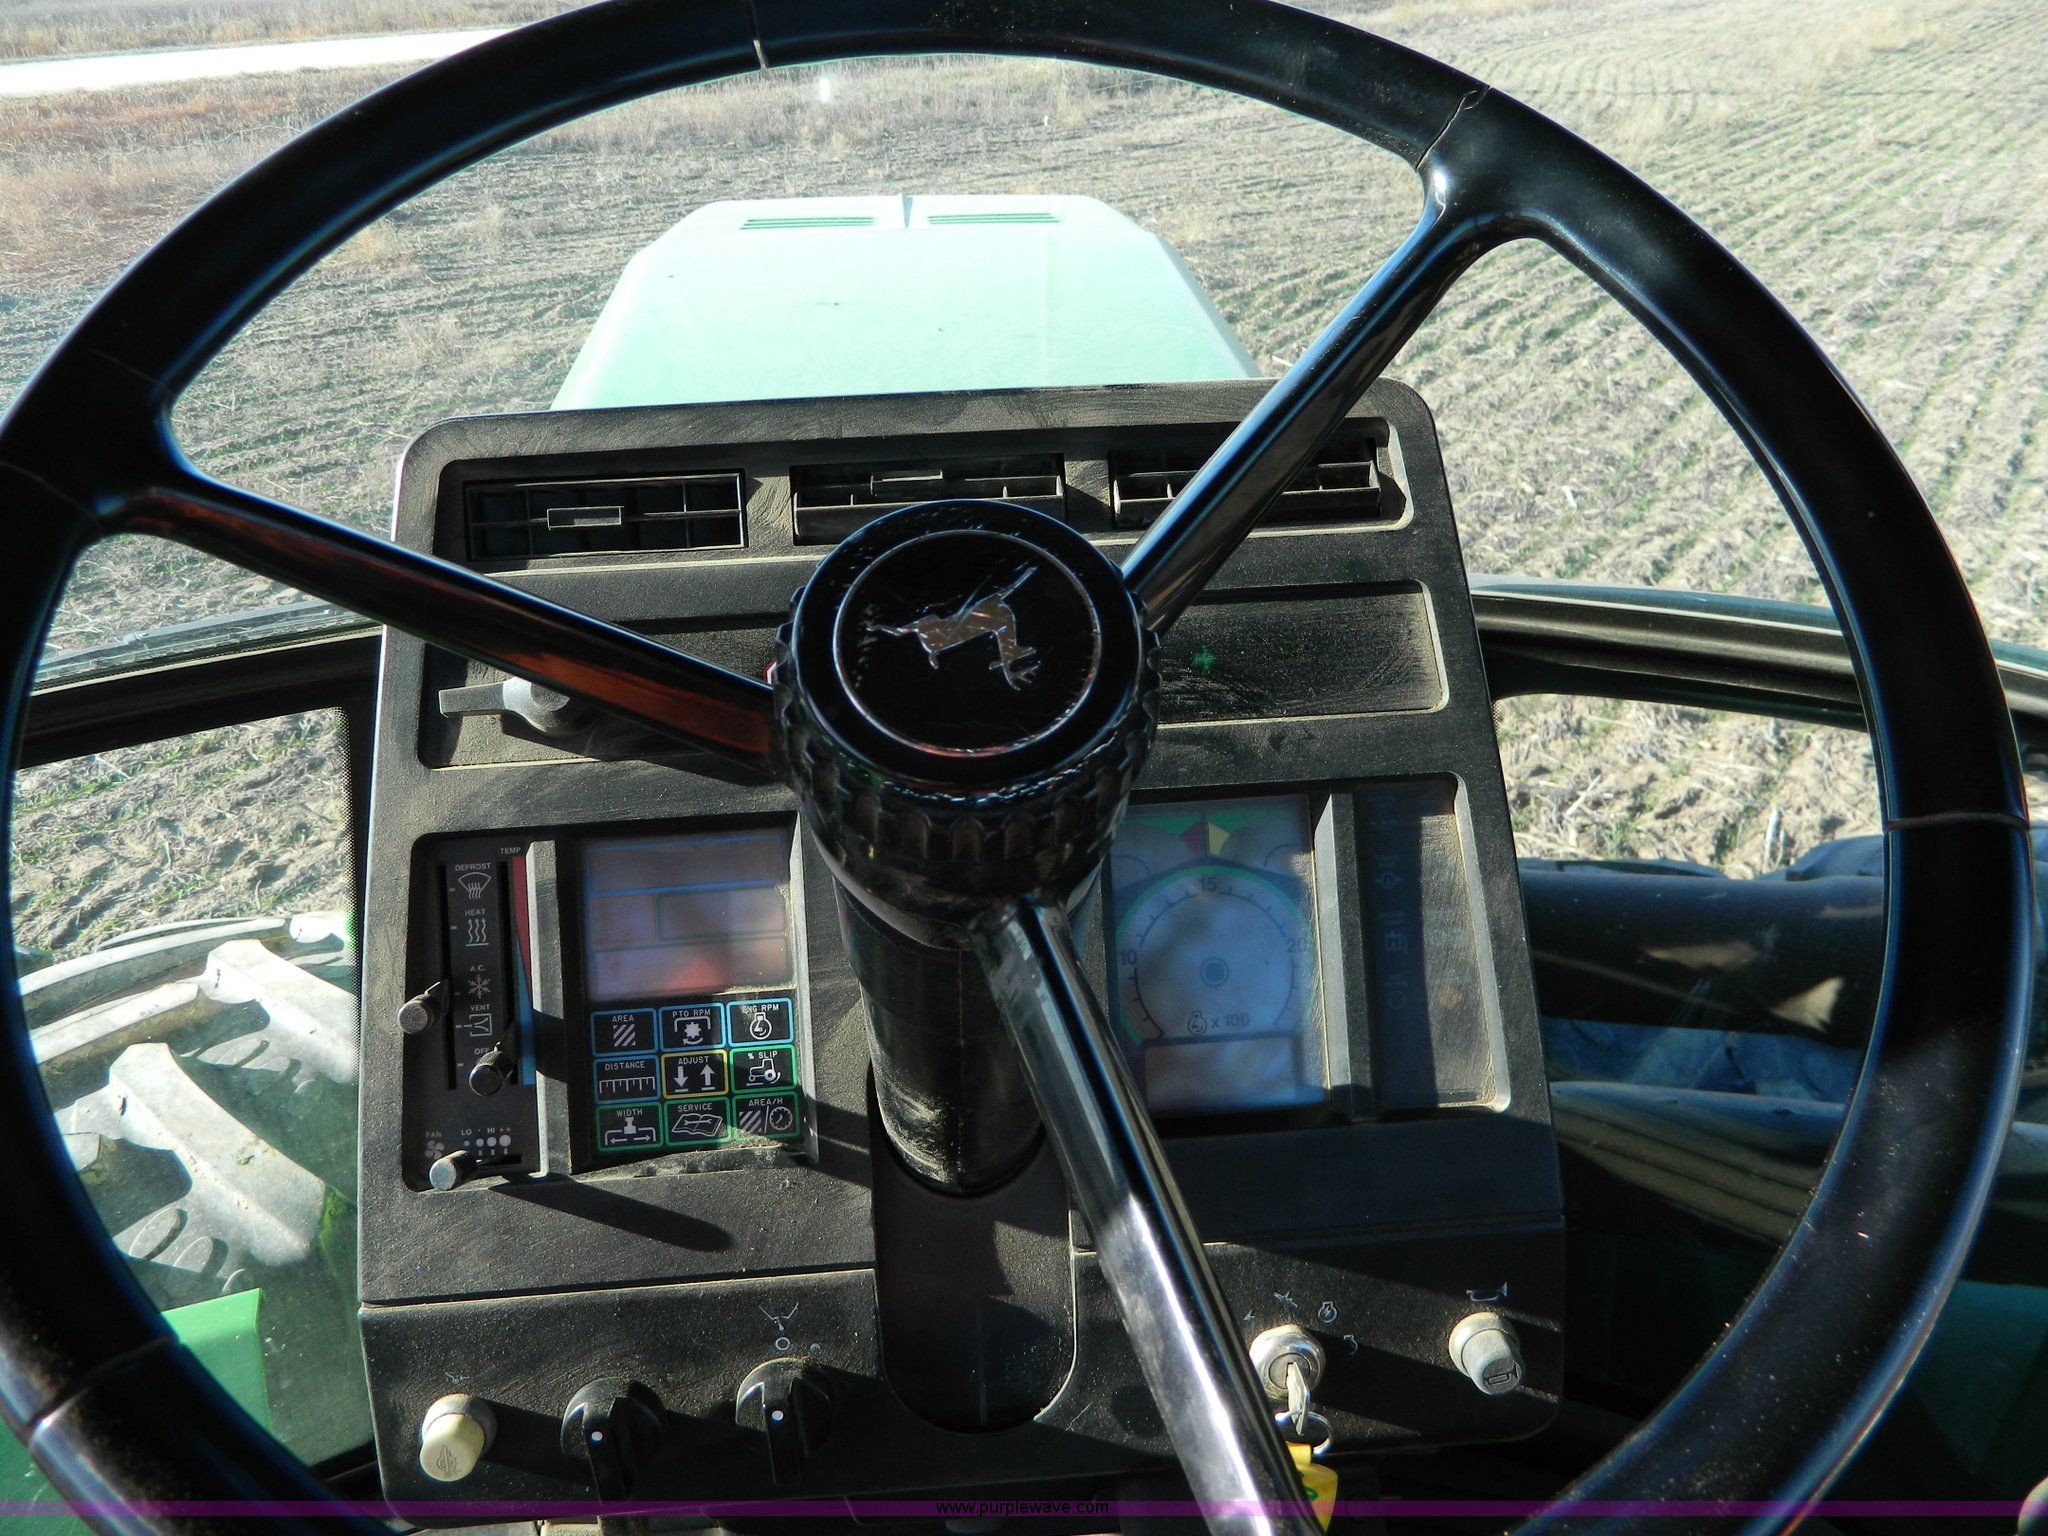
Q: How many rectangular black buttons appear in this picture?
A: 9